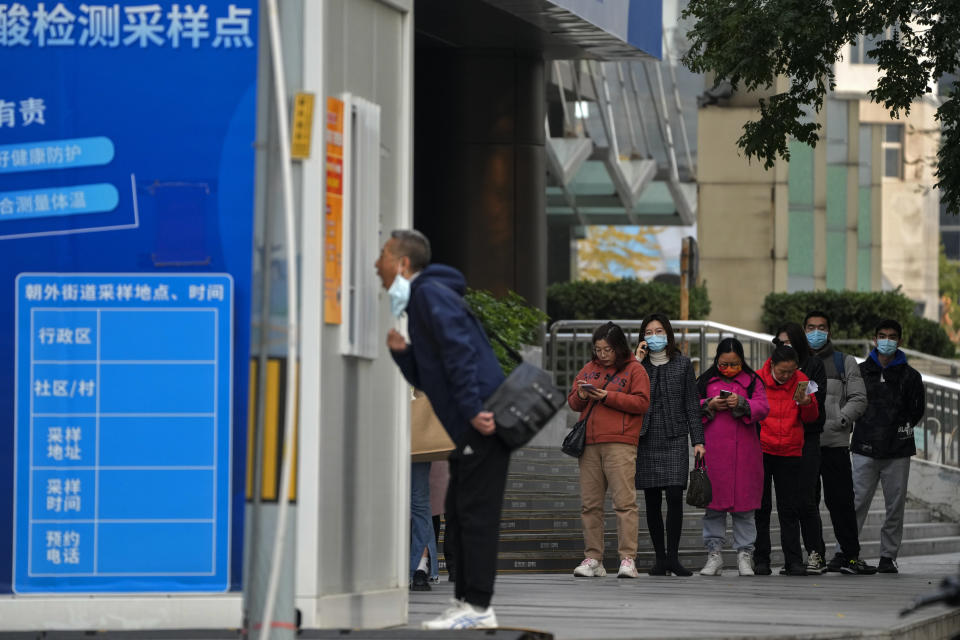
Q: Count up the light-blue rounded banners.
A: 2